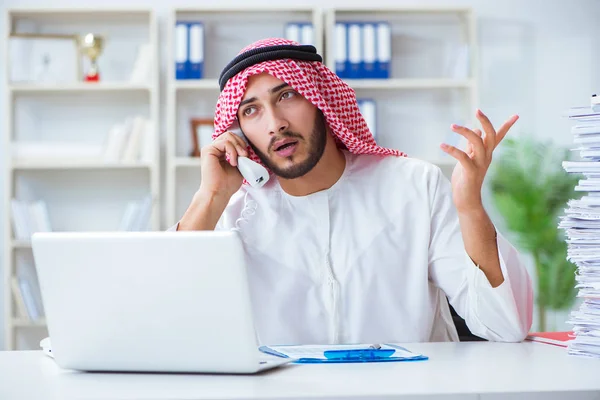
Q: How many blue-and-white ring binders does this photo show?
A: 9